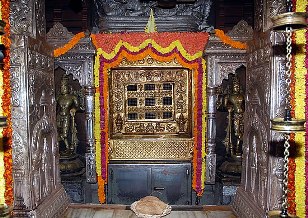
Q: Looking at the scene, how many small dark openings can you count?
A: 9